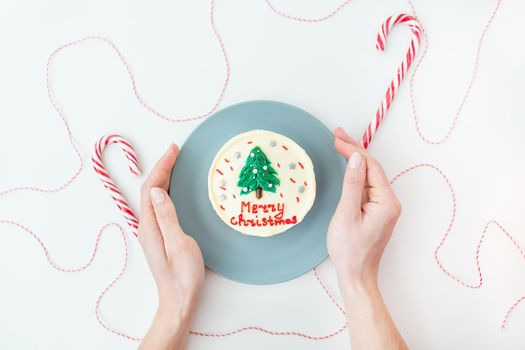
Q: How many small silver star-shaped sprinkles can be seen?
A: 6